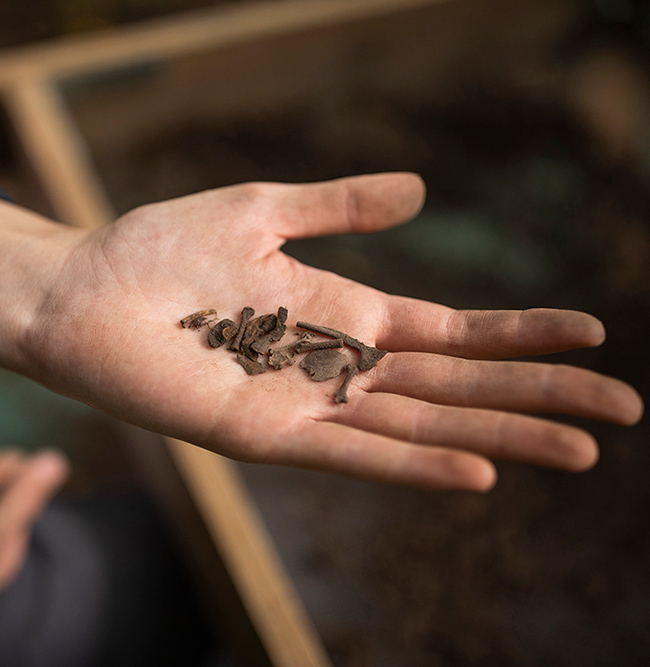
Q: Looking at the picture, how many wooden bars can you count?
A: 2